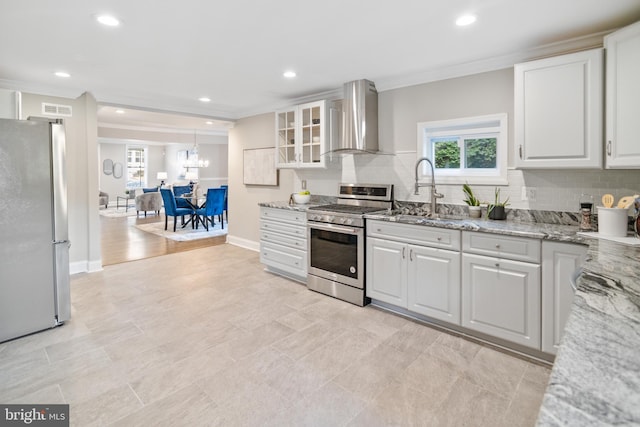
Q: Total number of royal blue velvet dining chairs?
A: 4